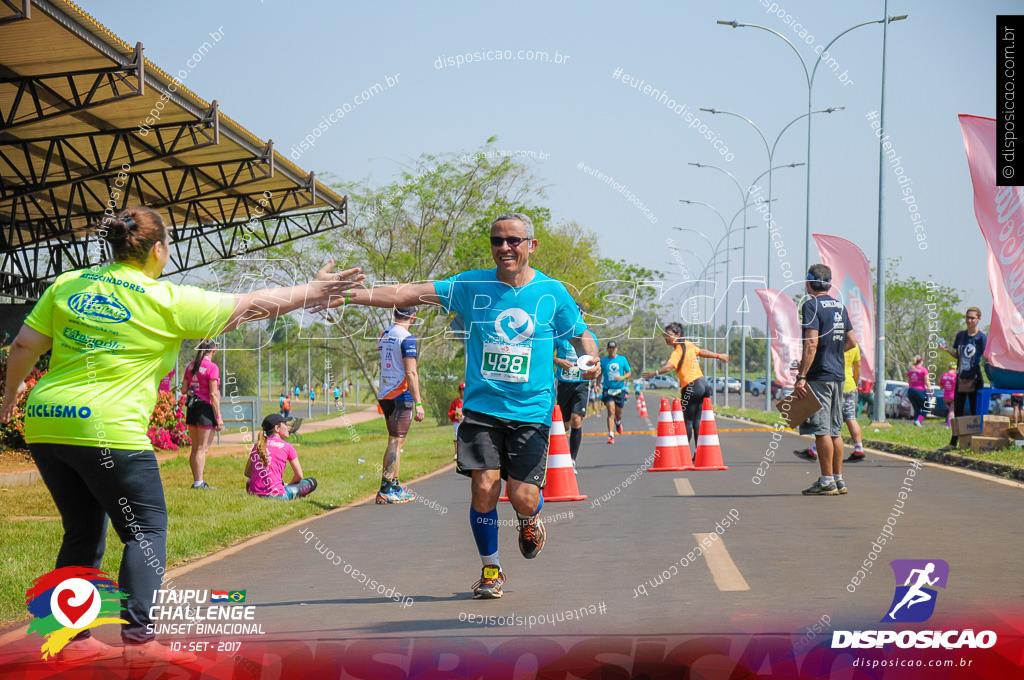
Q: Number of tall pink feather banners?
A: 3